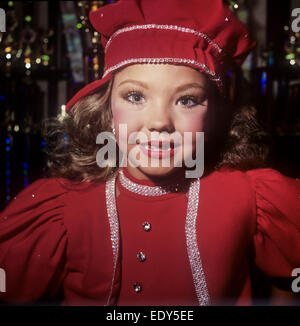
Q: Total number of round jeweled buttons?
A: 3